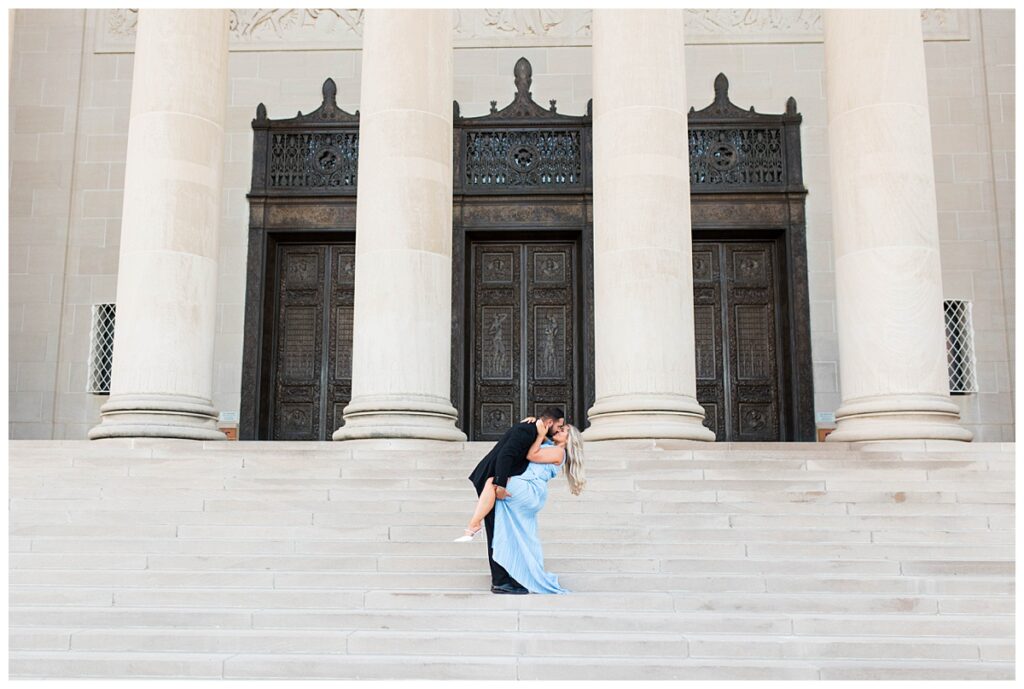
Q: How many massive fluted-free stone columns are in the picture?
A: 4